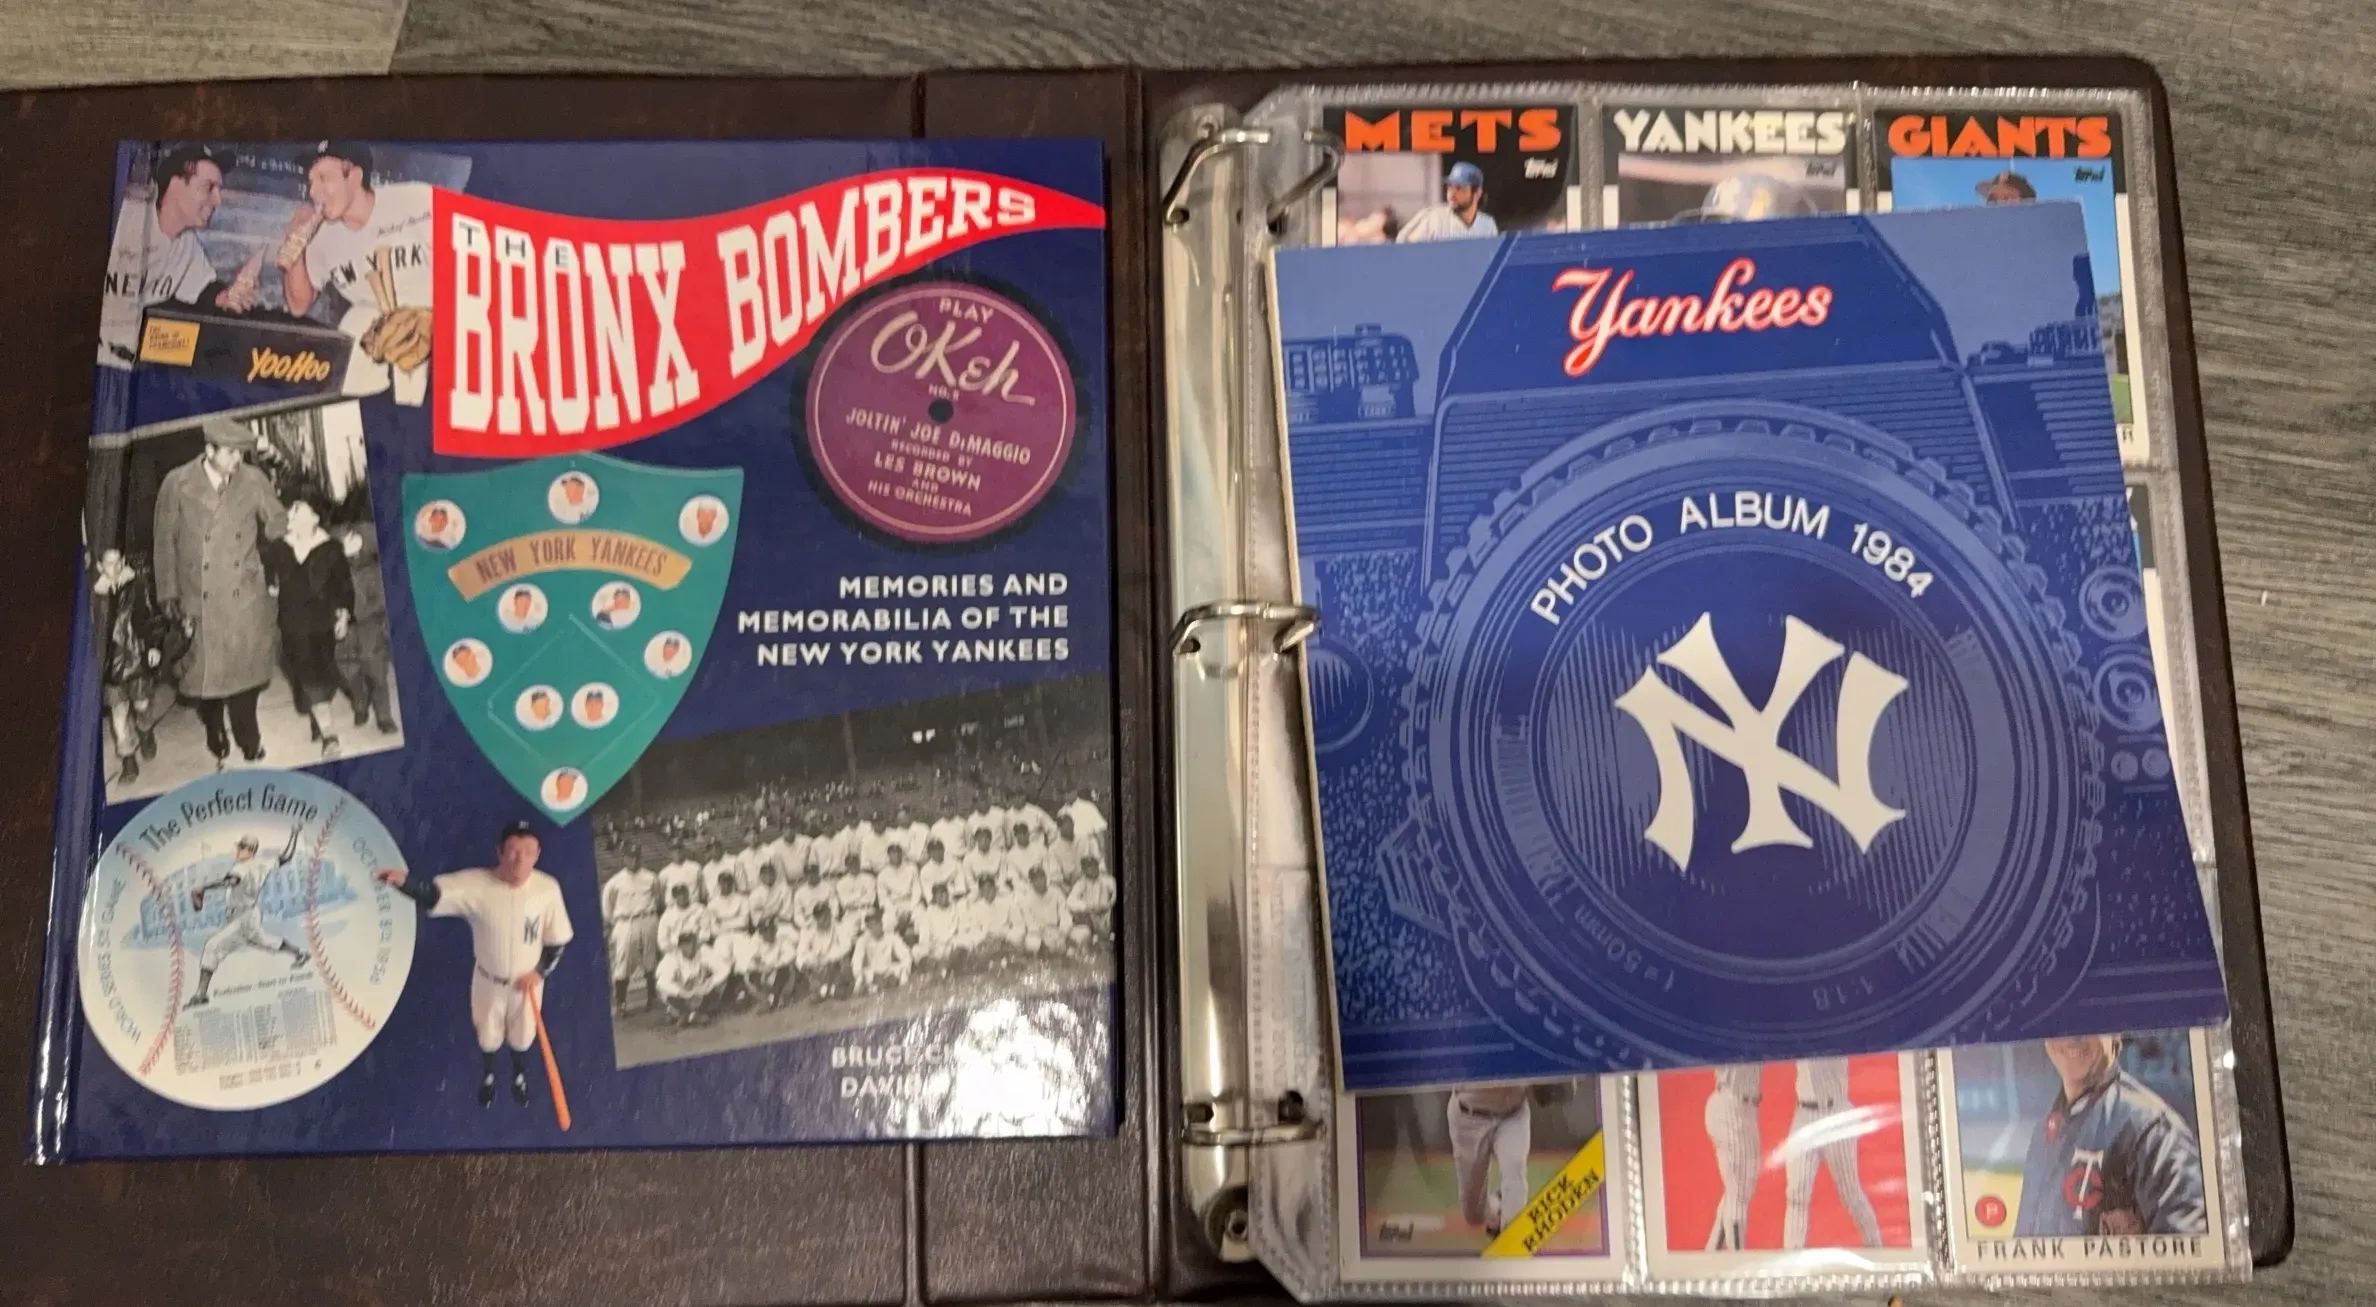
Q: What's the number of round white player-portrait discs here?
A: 10